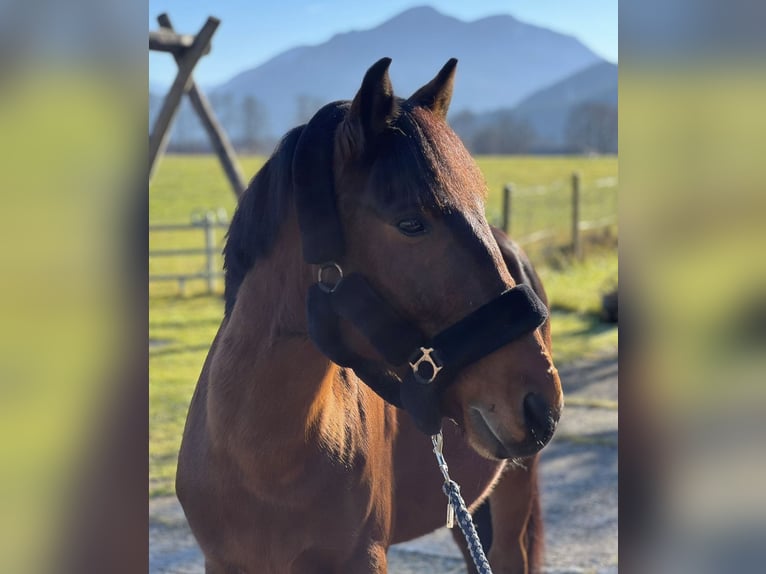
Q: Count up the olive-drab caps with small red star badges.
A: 0